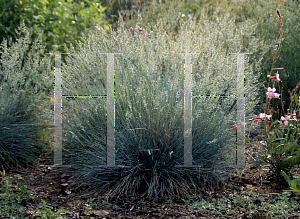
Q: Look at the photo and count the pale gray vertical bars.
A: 4